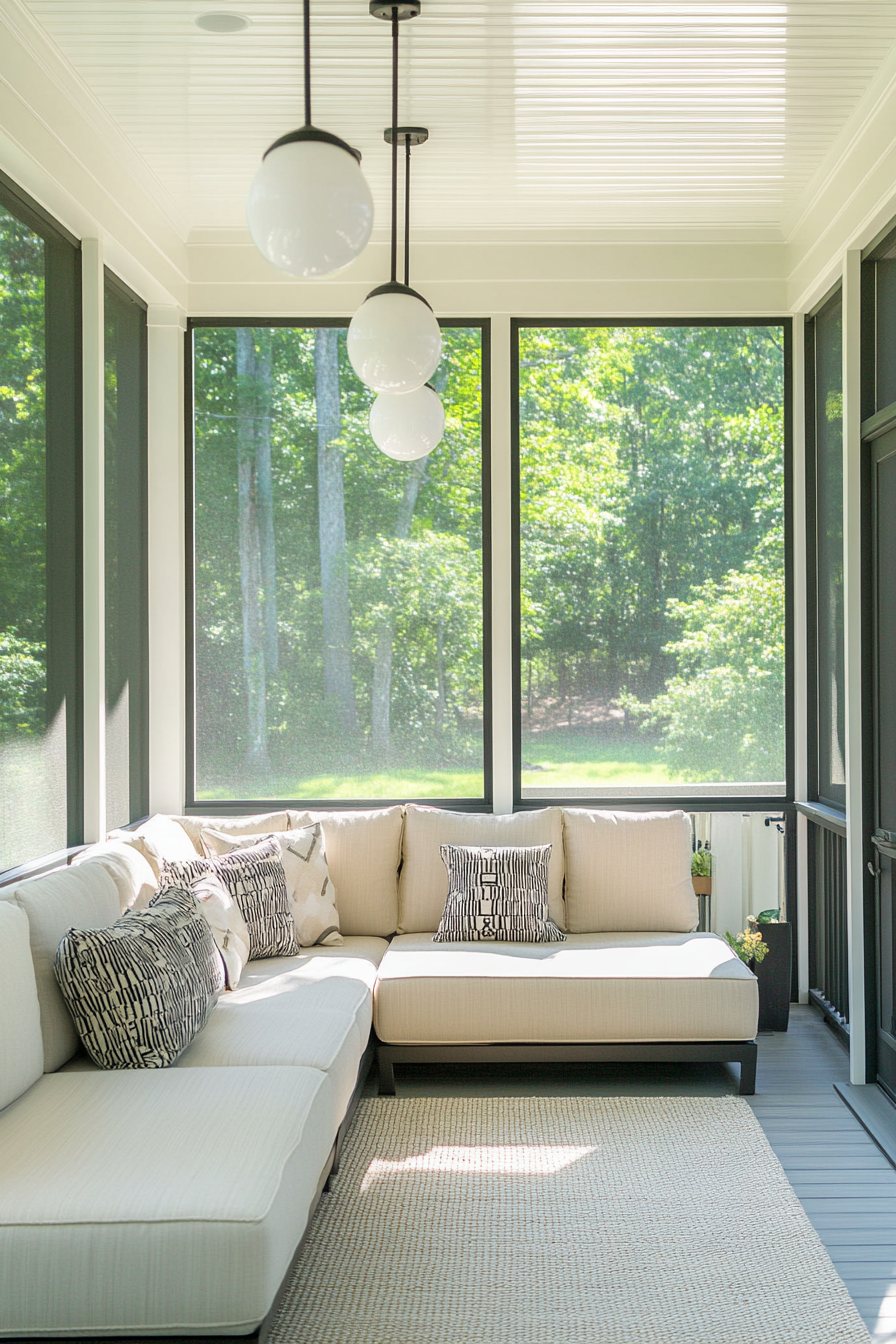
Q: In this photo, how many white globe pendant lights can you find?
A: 3